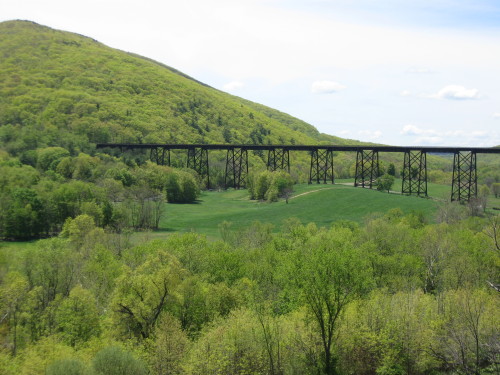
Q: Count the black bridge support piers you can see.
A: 8